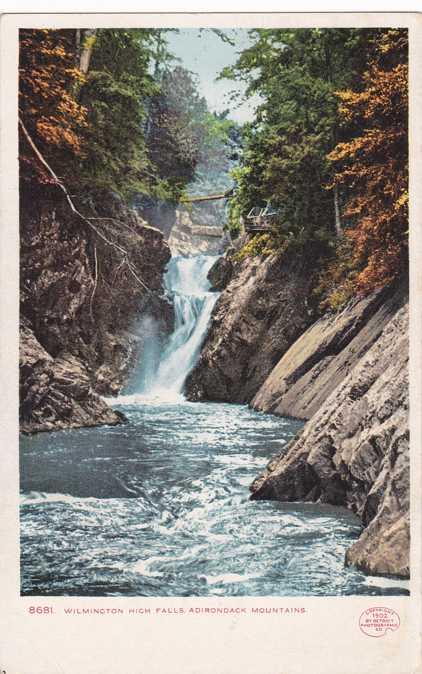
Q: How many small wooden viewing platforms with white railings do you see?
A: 1